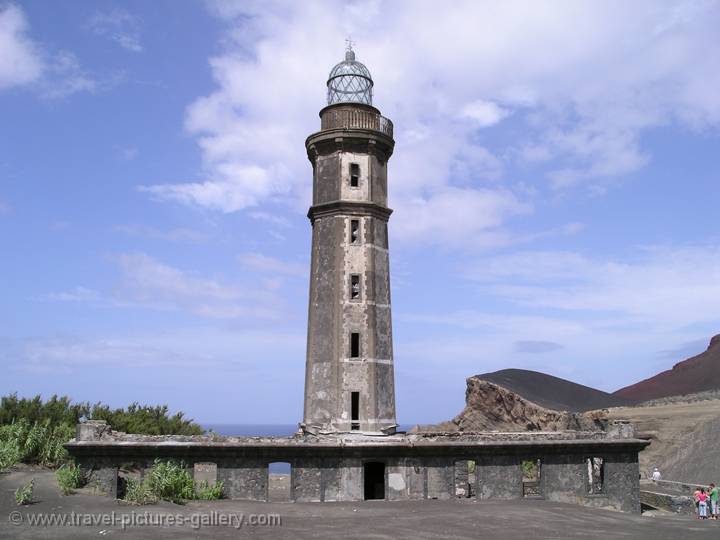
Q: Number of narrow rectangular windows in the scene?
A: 5